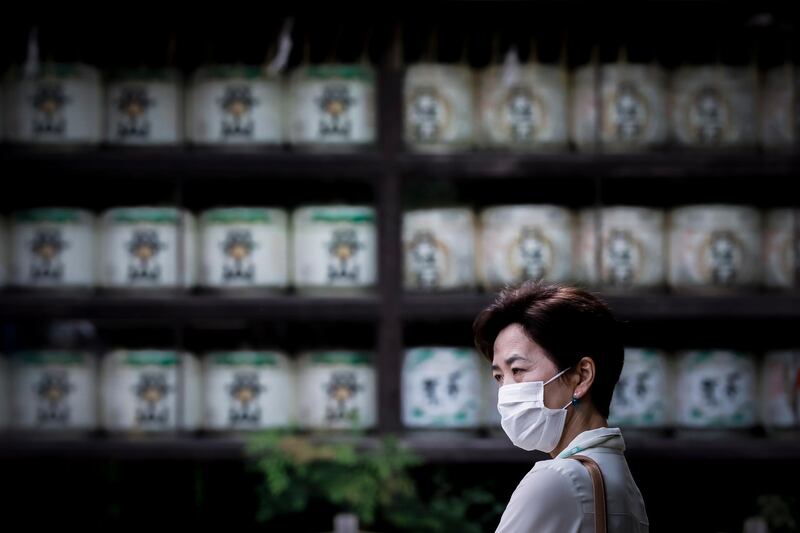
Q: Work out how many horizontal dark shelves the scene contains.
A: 3